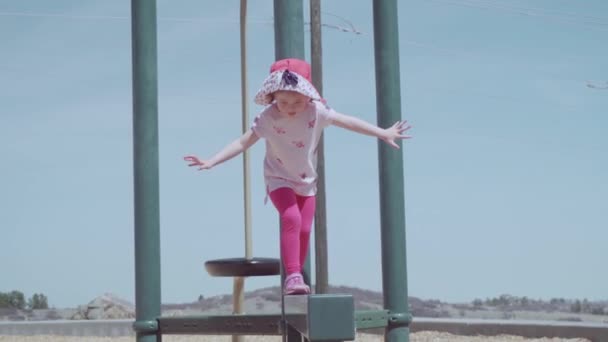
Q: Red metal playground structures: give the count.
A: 0